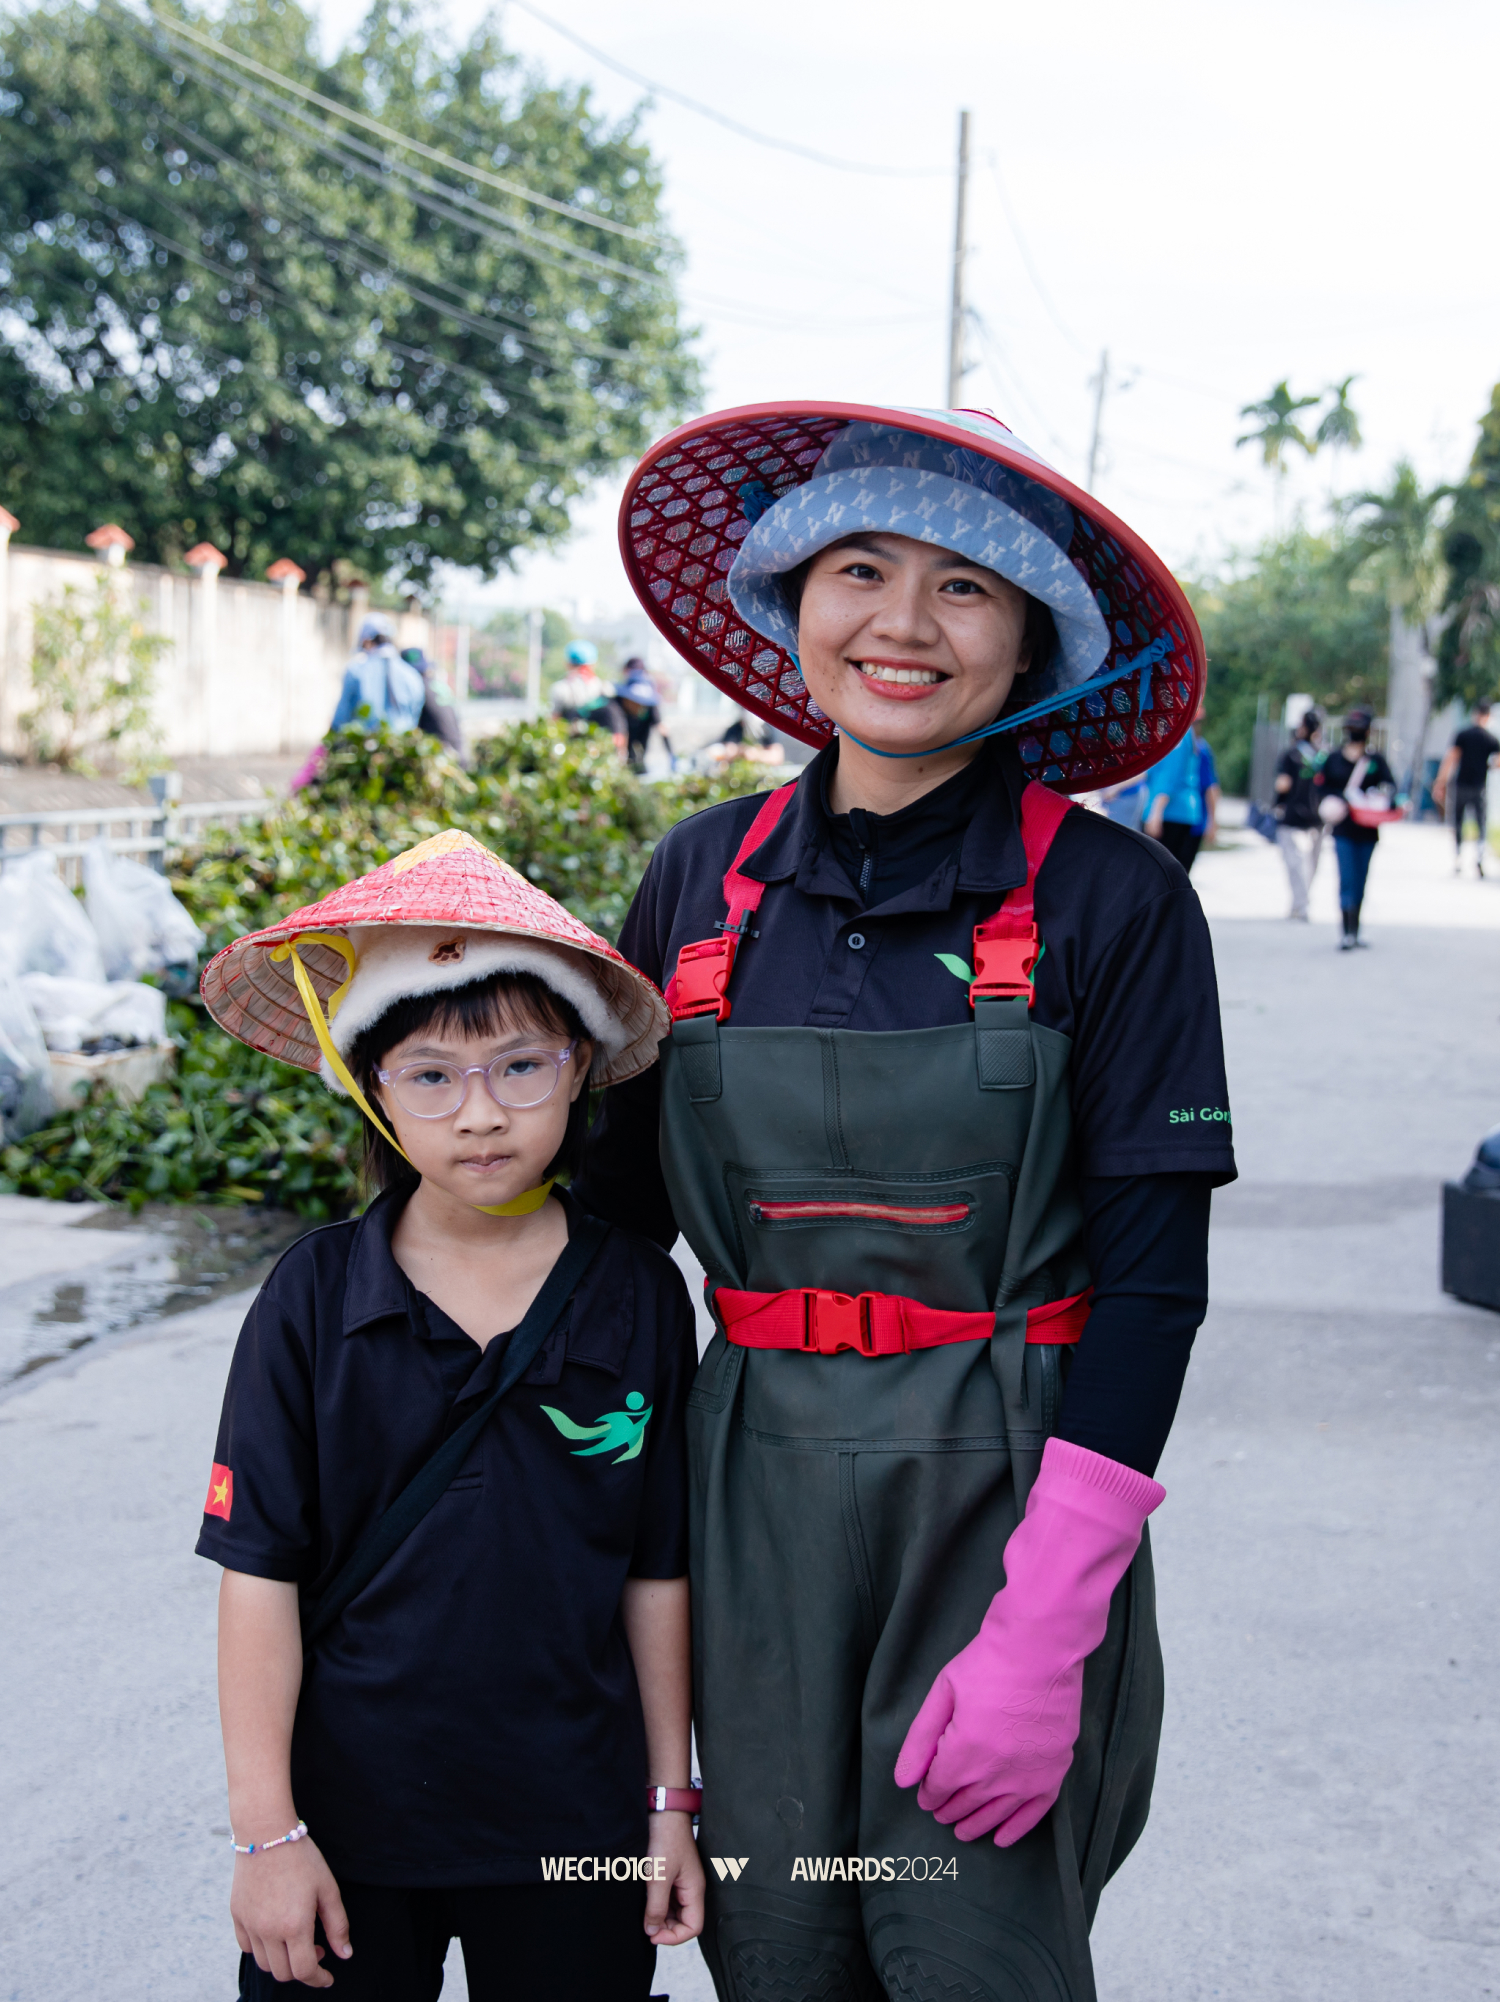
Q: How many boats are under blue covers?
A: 0